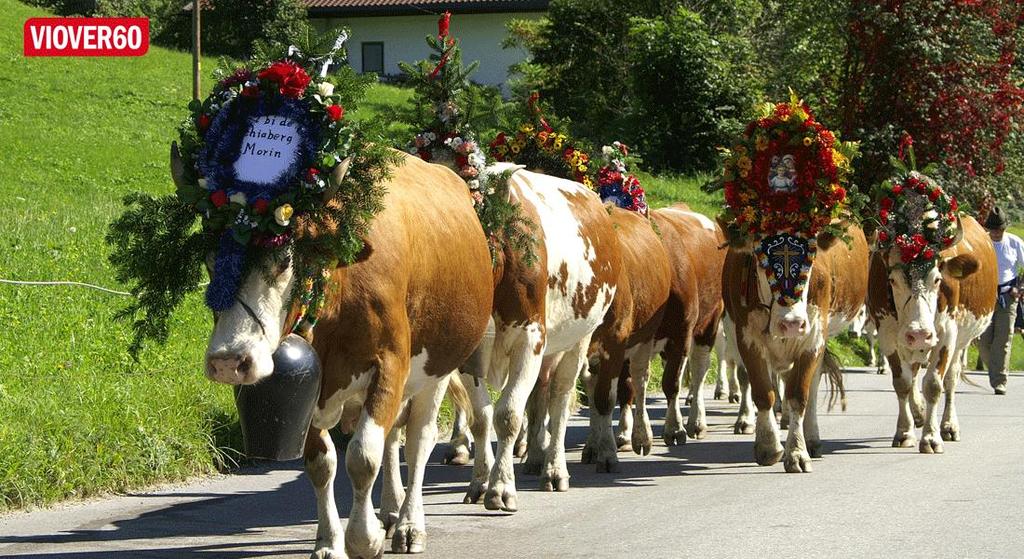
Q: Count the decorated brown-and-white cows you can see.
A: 6